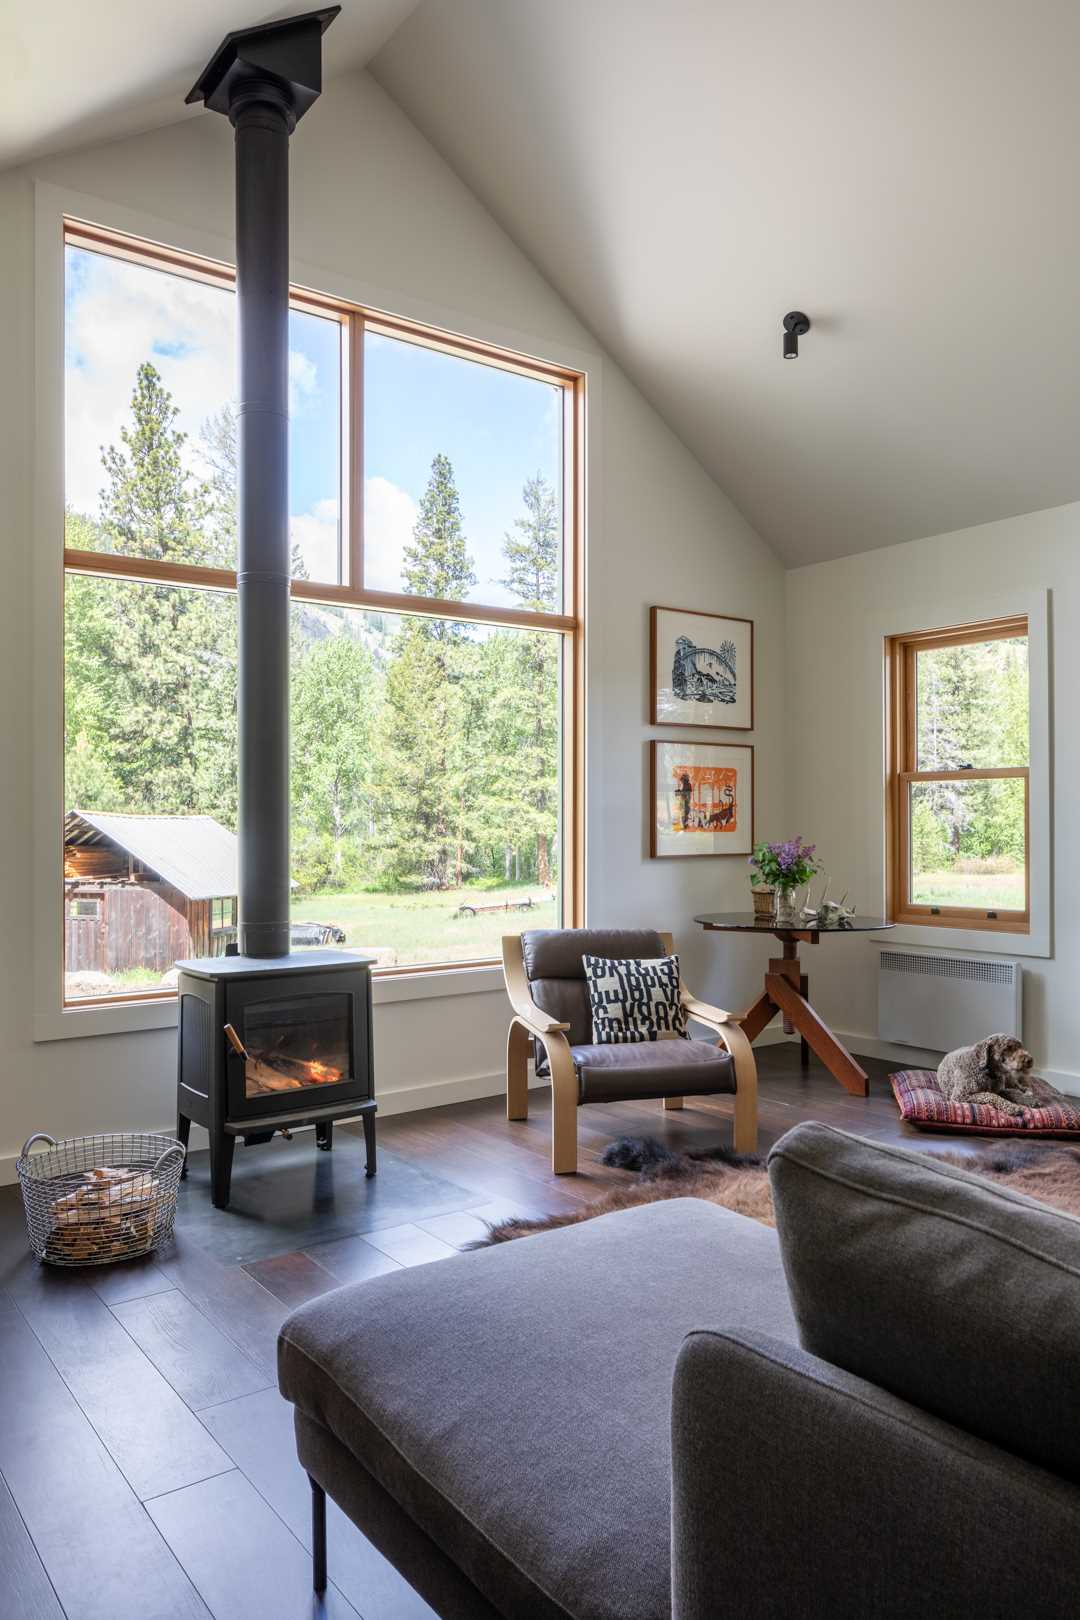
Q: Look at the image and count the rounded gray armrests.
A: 1